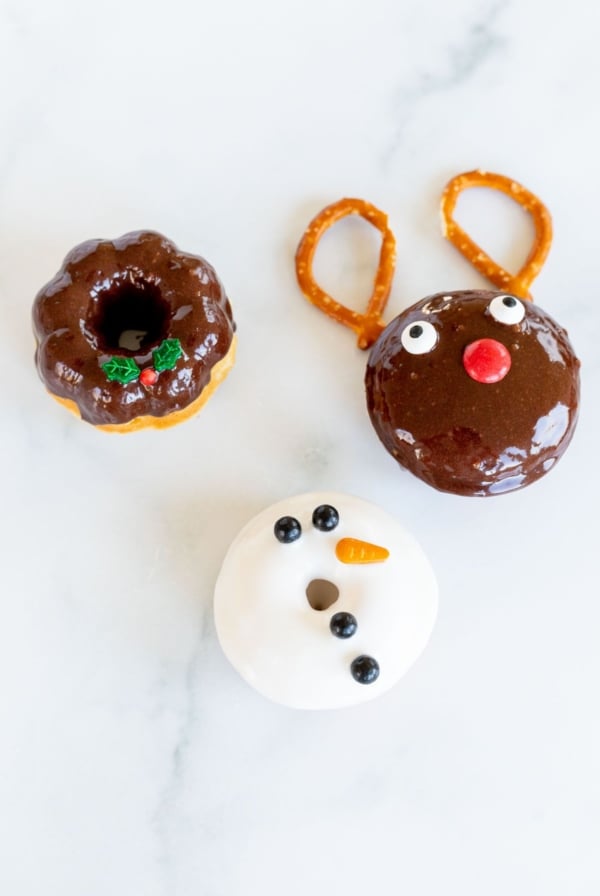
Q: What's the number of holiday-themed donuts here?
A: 3